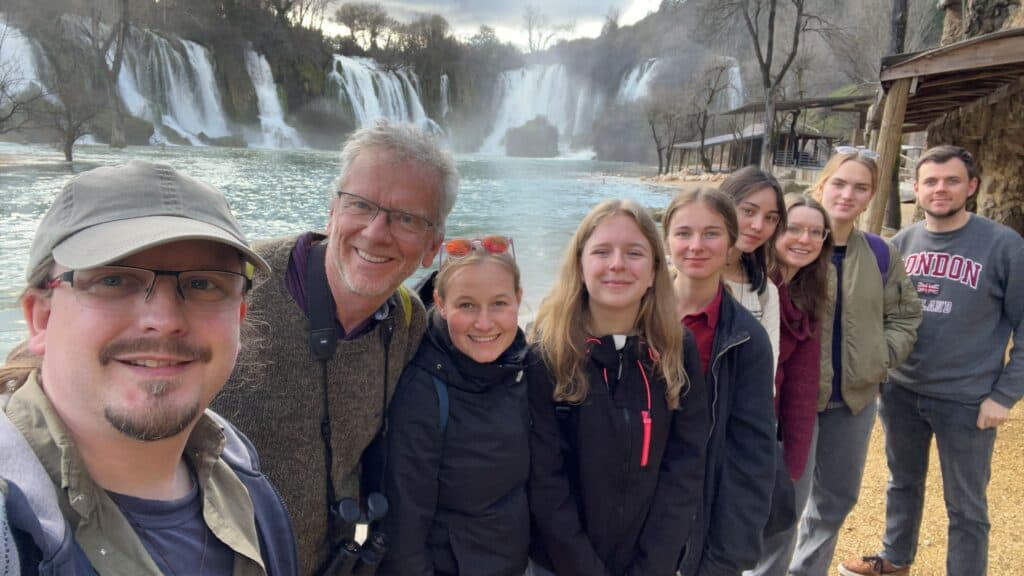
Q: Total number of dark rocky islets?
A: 1